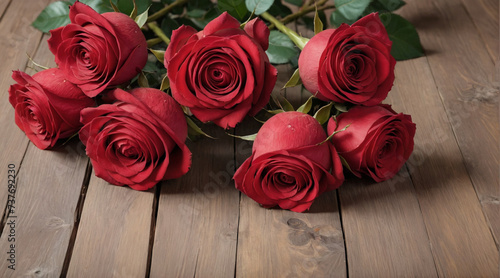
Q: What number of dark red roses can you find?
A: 7